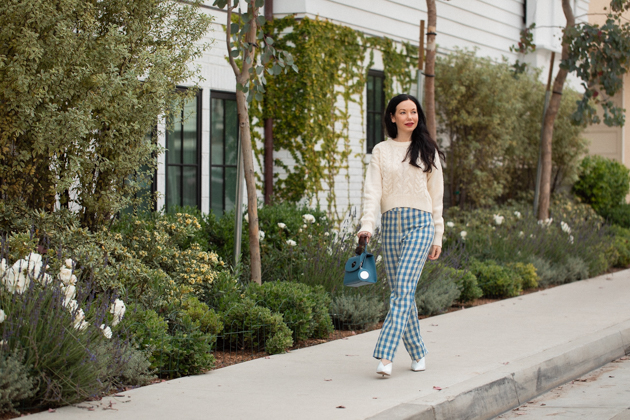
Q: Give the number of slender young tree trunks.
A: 3